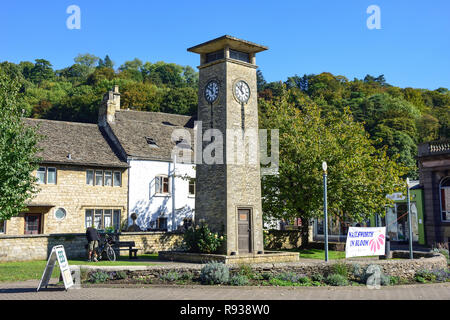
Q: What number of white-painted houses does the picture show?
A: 1